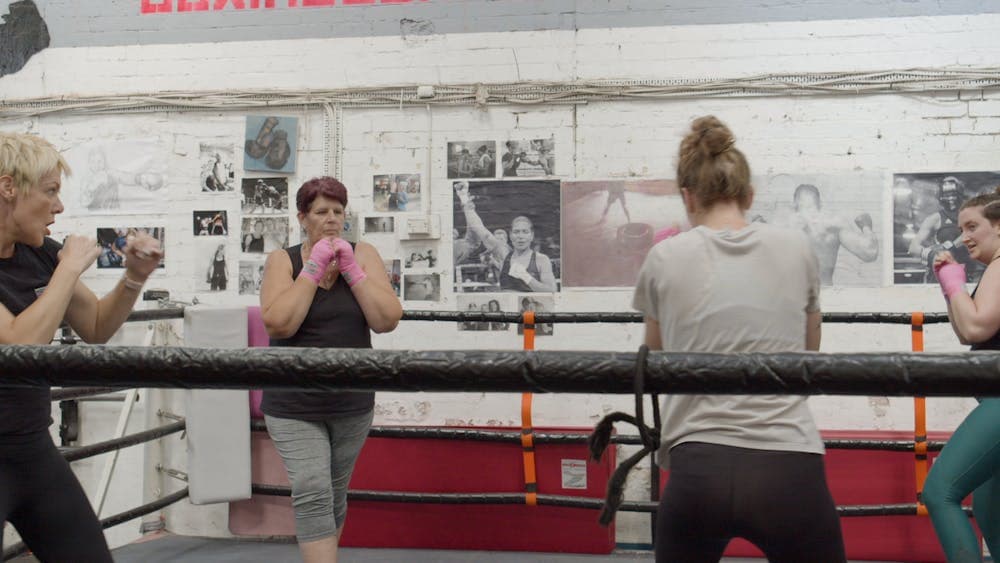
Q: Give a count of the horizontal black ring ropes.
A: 4